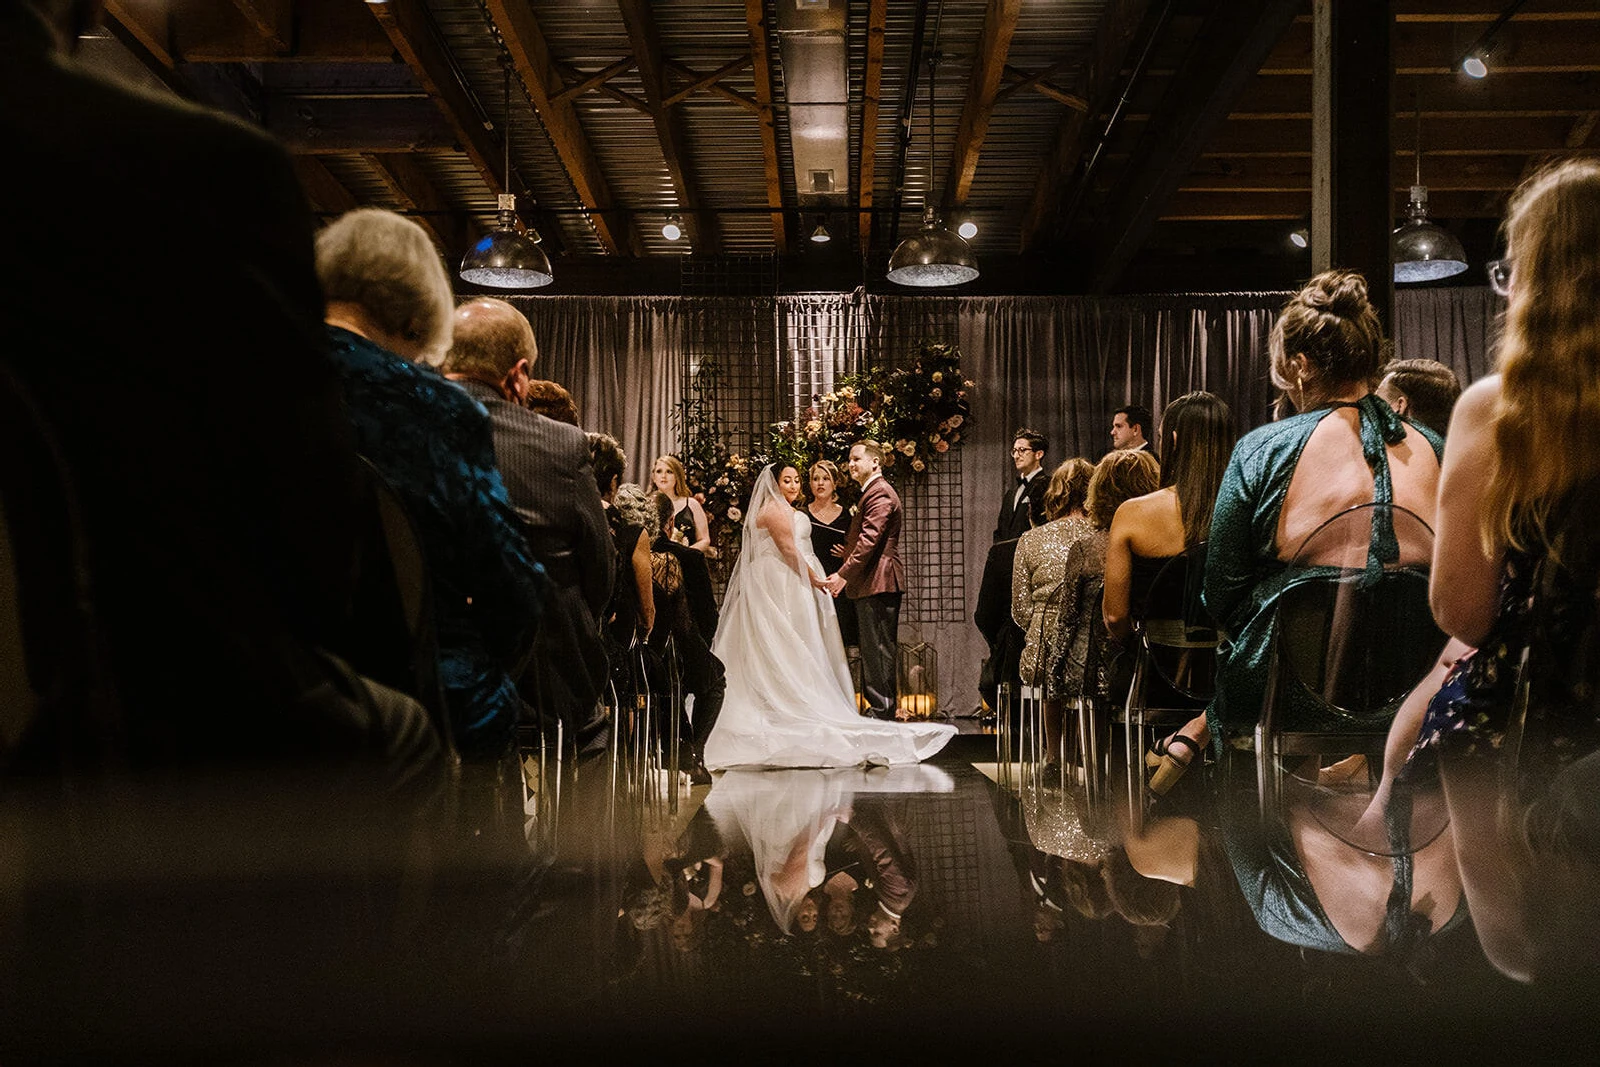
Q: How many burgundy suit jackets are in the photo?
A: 1